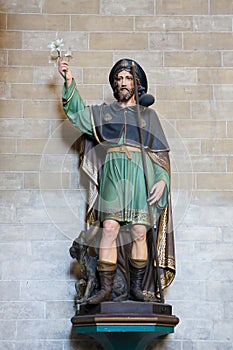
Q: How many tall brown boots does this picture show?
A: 2